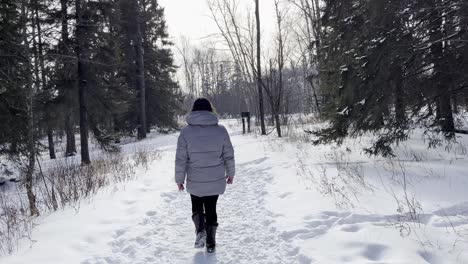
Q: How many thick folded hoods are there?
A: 1